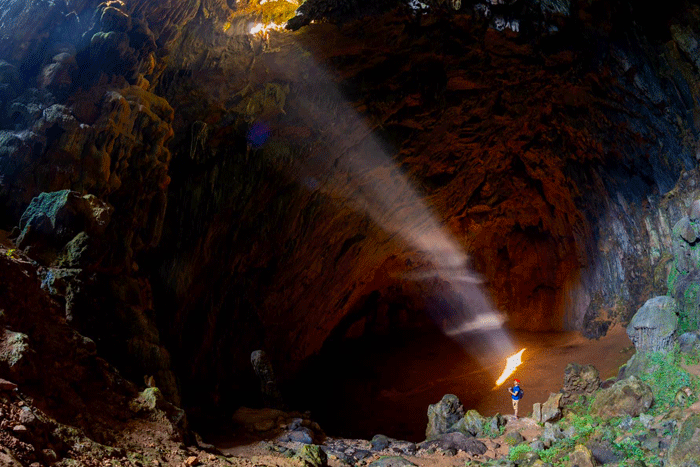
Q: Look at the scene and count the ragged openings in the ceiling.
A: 1